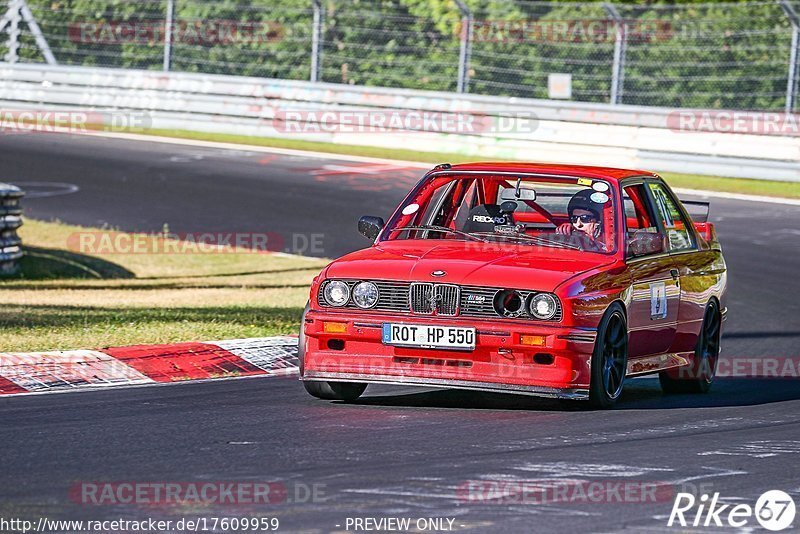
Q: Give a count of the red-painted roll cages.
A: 1